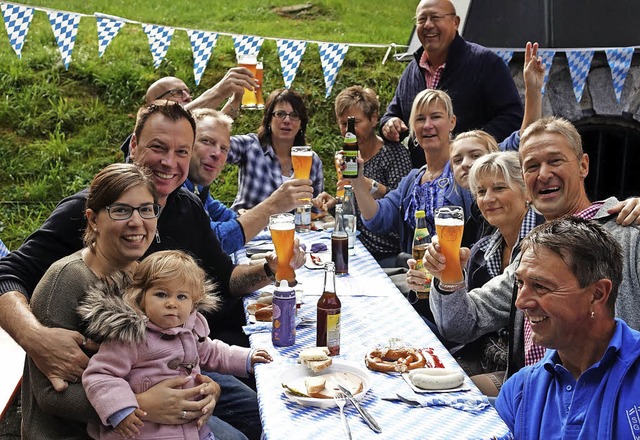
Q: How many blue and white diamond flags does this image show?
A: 12